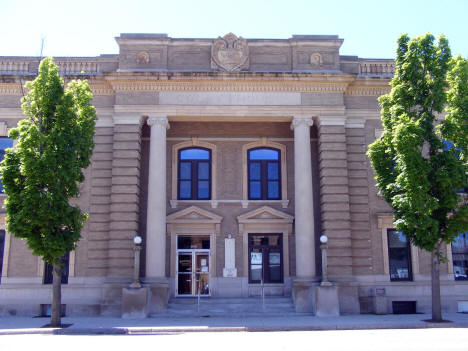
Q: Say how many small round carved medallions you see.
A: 2